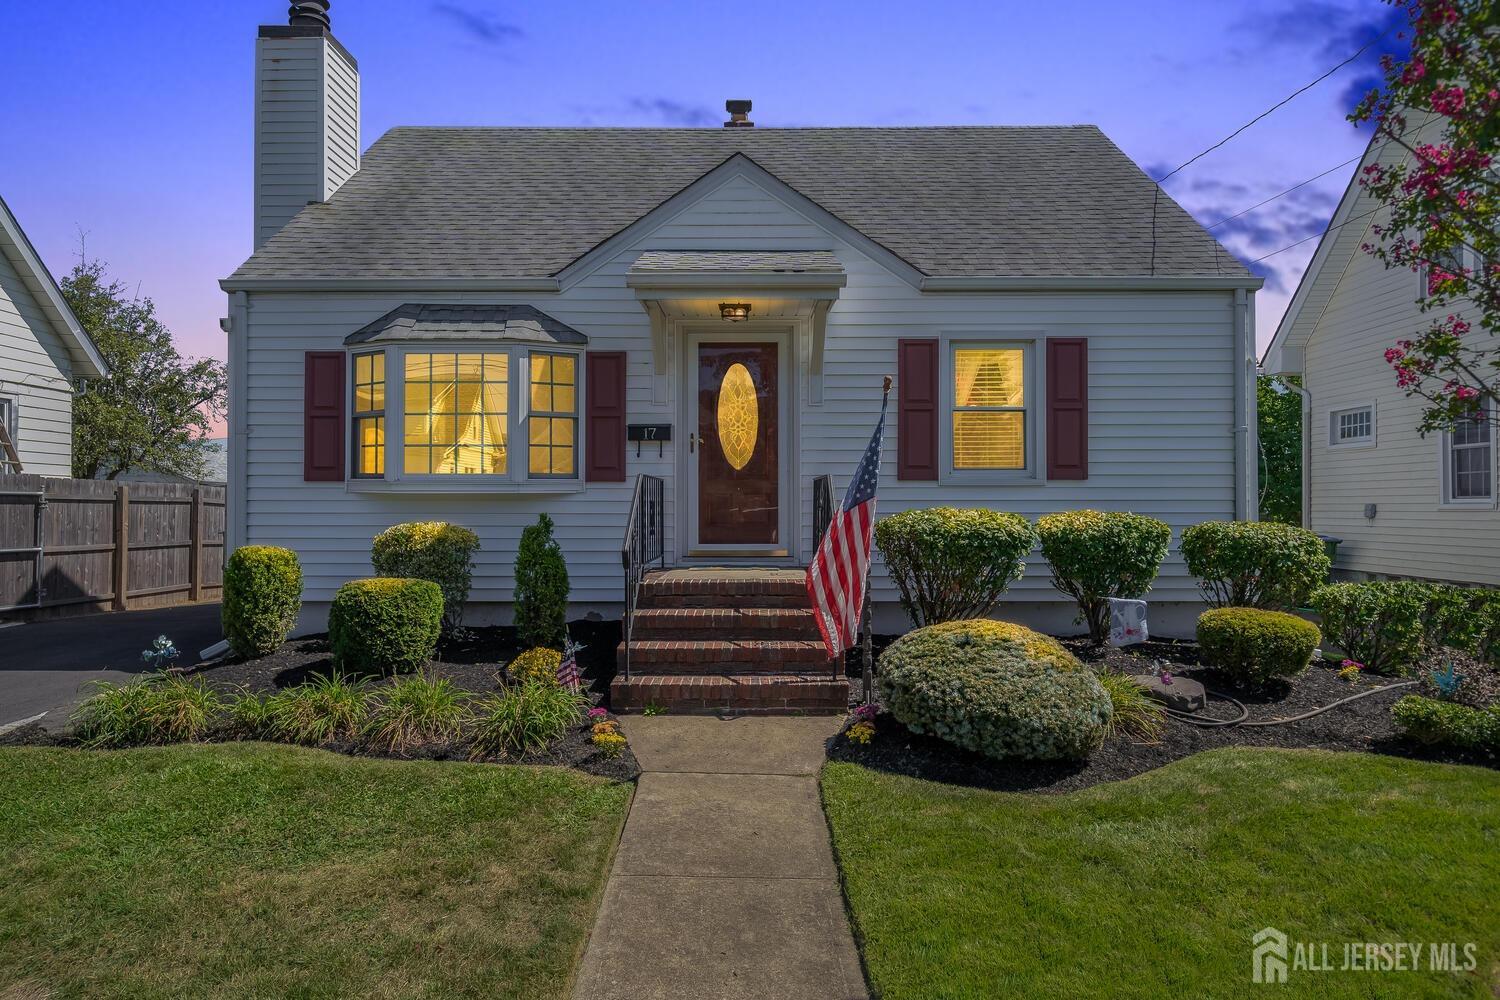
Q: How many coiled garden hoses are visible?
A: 1